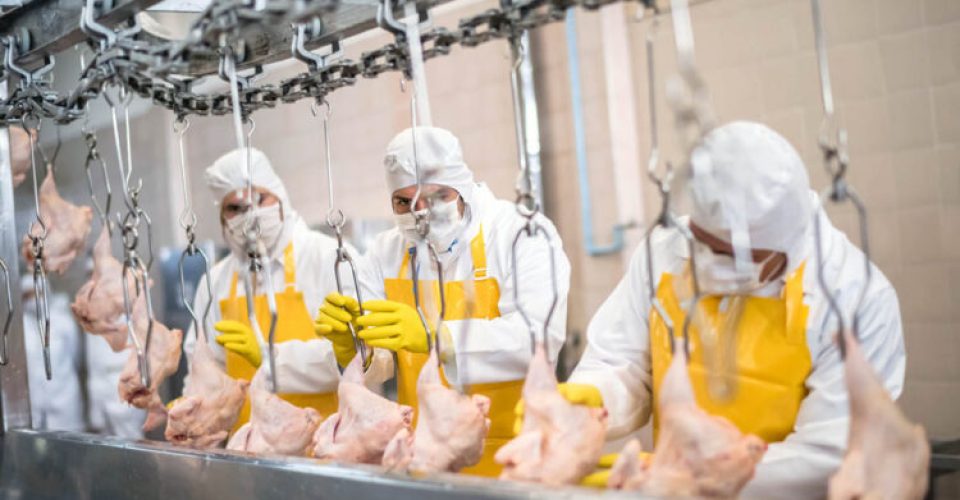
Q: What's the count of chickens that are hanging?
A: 11